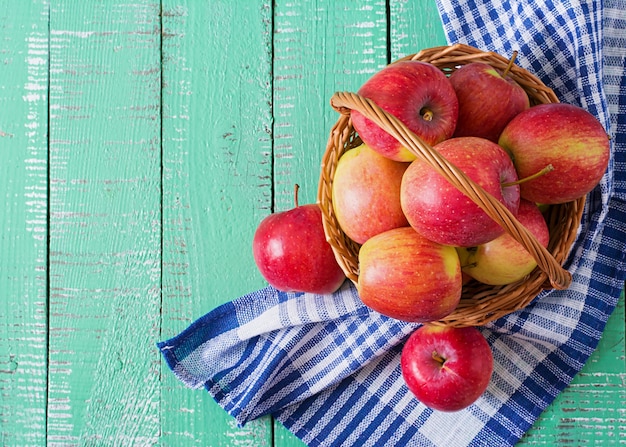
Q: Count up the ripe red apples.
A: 9